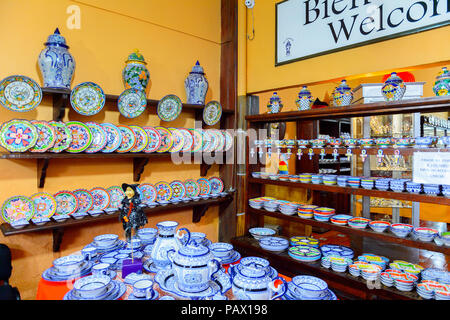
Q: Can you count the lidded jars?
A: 8